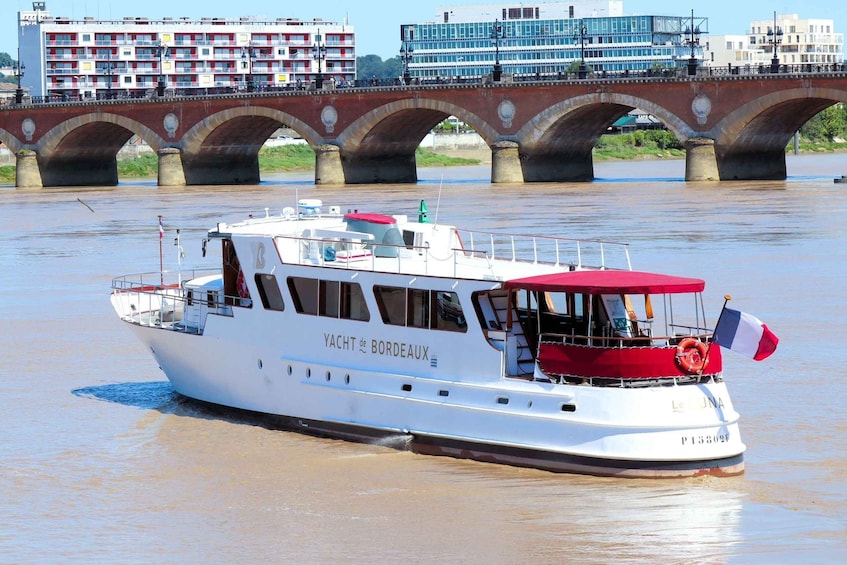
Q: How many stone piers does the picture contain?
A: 5